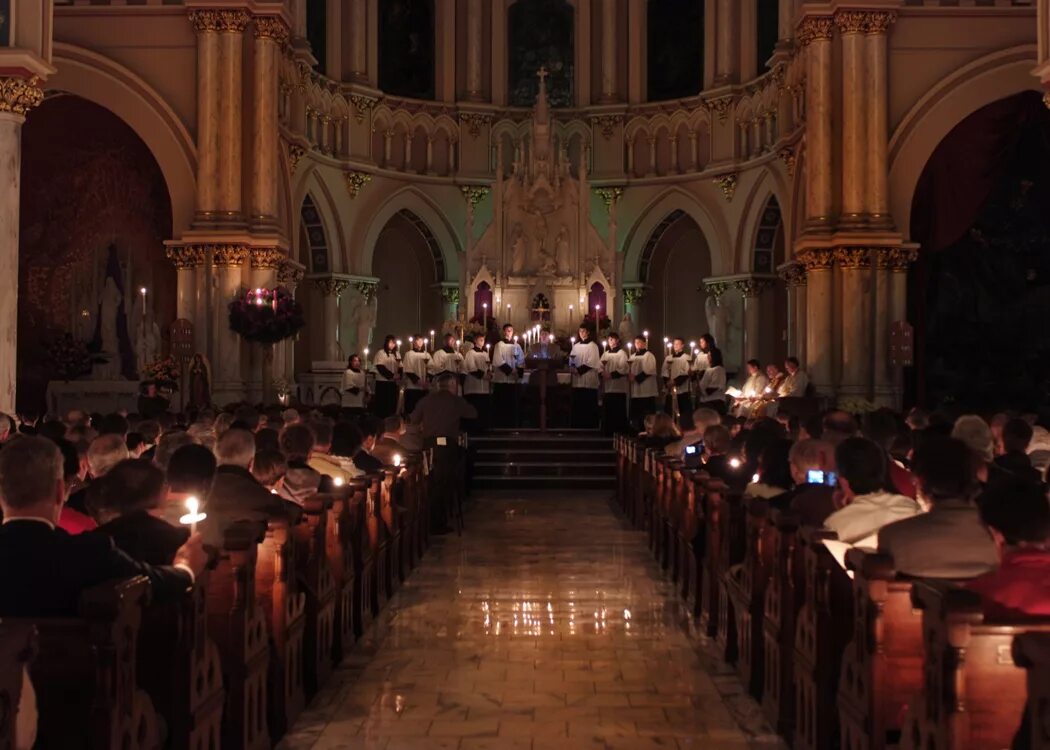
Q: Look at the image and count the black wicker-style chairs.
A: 0